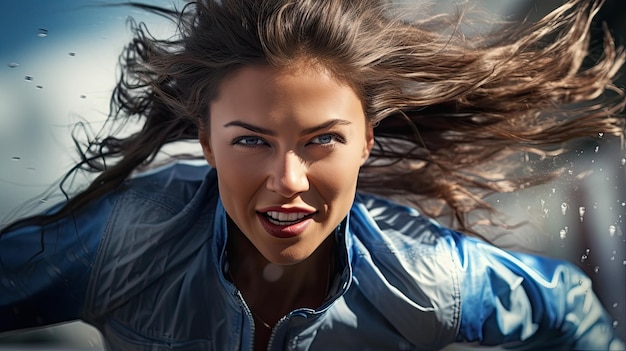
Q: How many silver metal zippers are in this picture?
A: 1